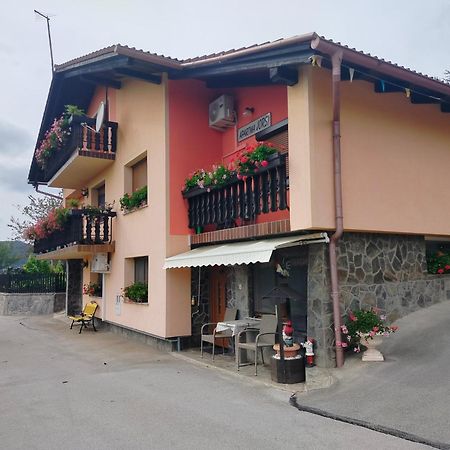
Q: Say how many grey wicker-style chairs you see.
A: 2